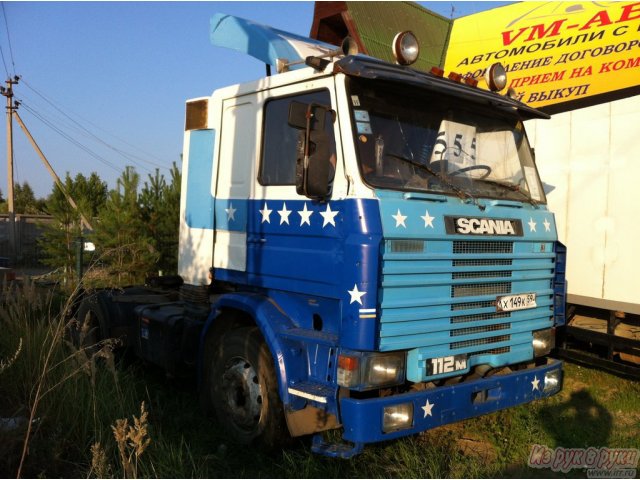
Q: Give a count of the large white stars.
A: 12